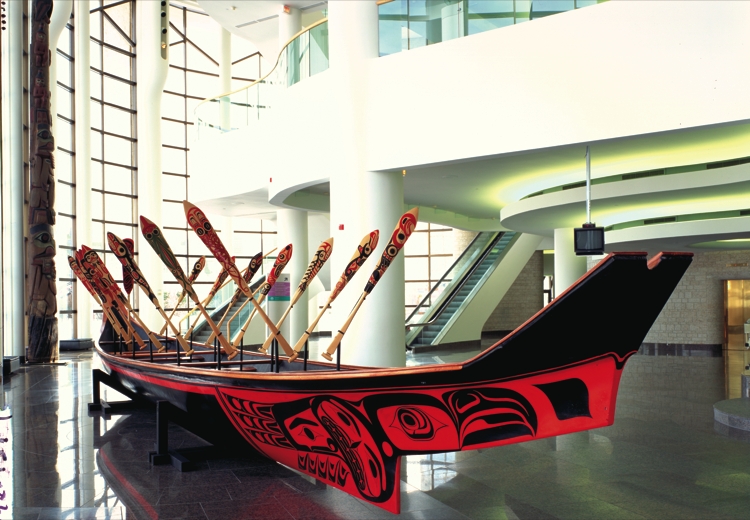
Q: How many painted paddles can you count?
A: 15